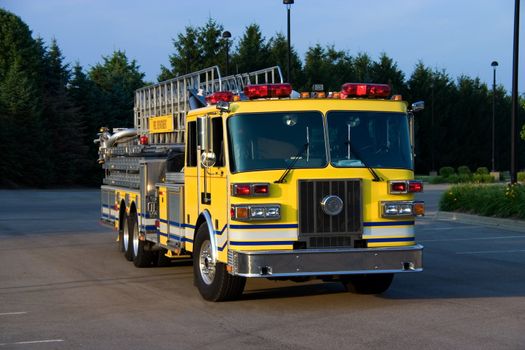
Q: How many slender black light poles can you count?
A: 4